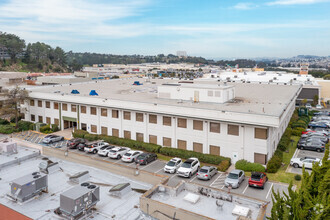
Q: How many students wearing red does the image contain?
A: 0